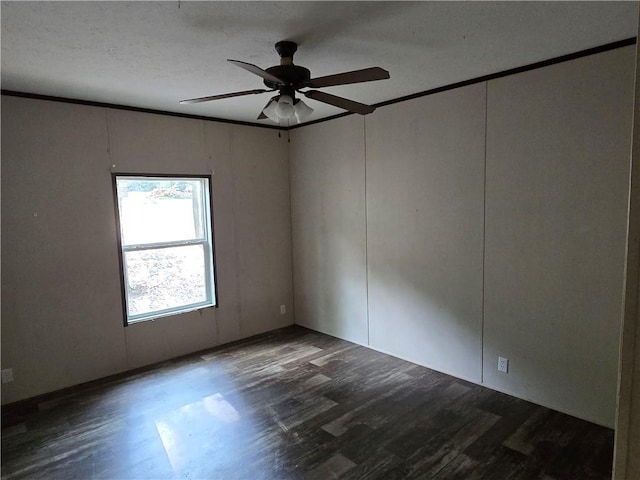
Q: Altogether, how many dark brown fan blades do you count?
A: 5